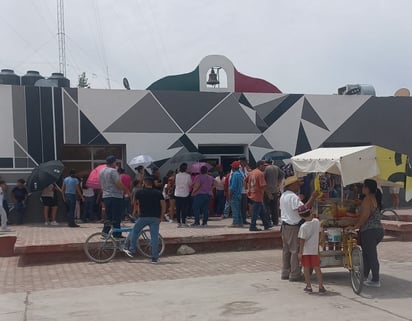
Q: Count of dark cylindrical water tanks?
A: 3